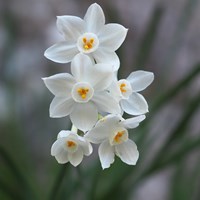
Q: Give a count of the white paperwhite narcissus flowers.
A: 5